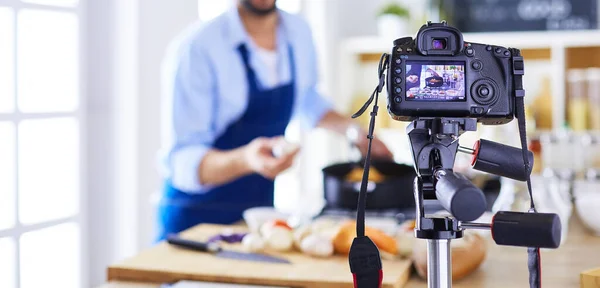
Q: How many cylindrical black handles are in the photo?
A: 3